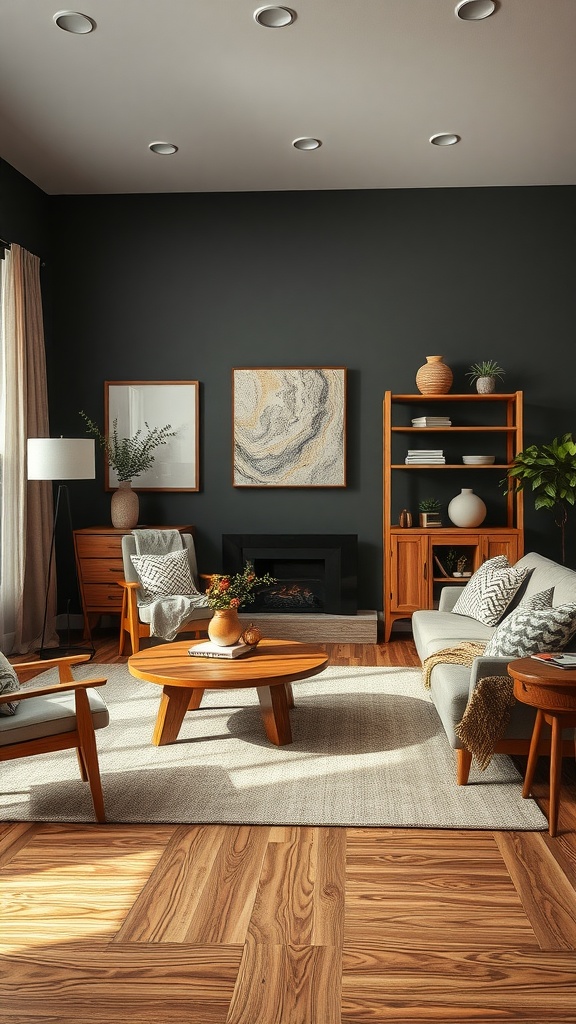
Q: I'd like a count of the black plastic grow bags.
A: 0